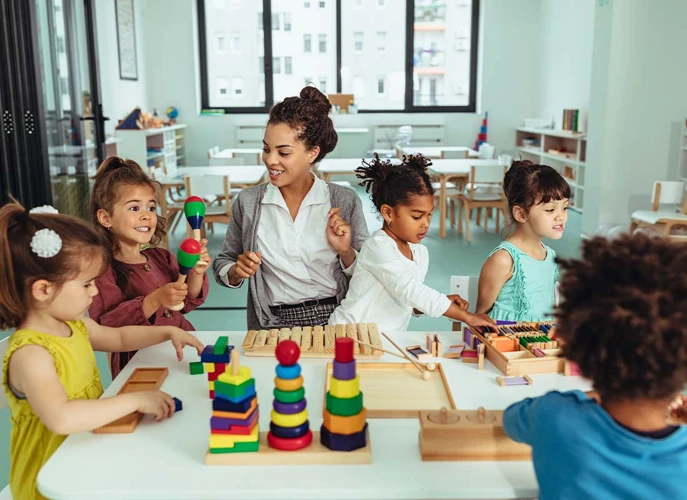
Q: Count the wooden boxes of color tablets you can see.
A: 1